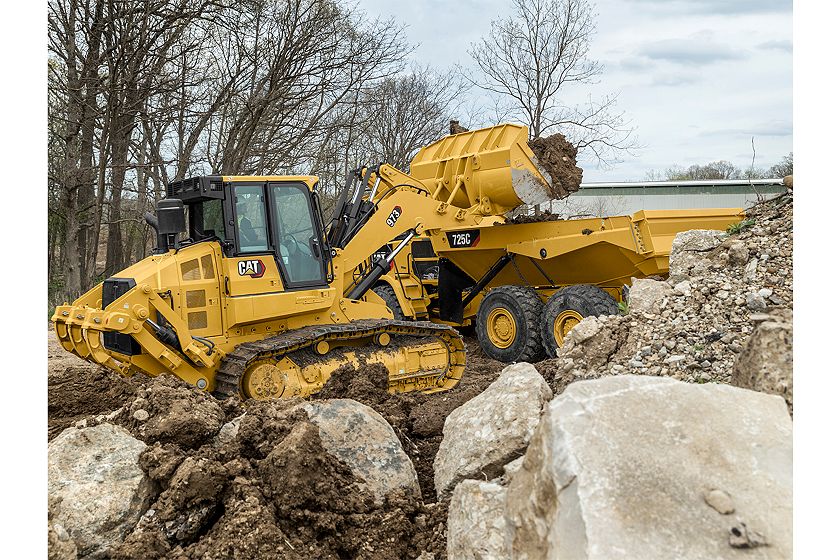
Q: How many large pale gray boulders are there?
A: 5